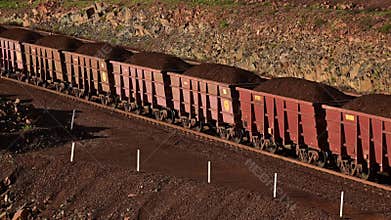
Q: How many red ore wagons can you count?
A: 7